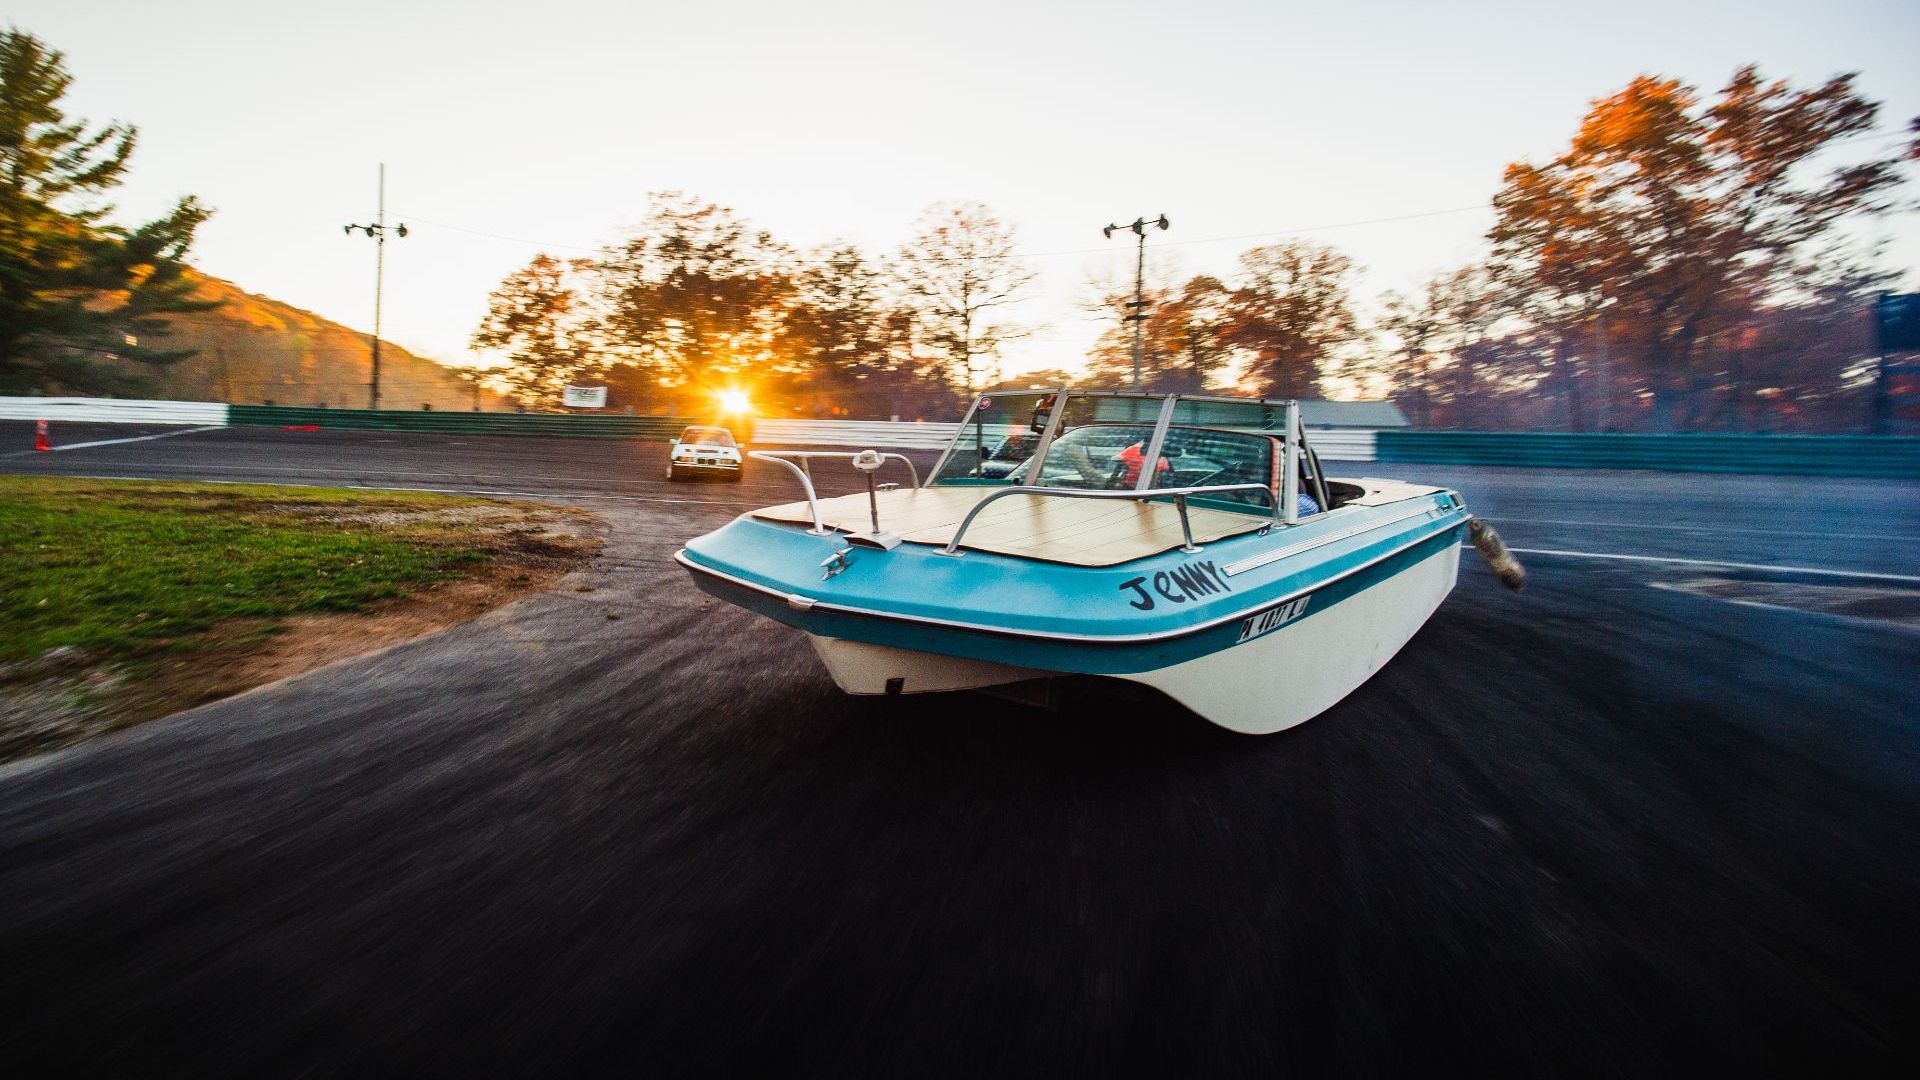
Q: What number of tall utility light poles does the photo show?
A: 2